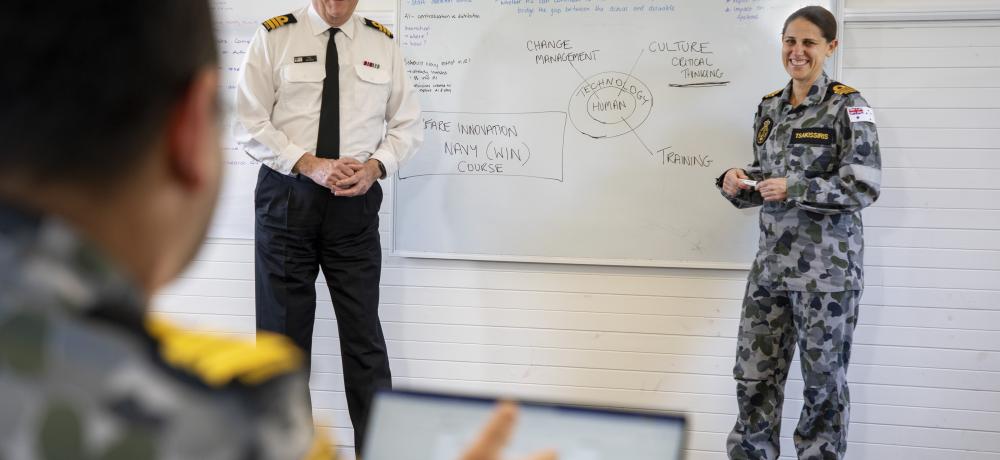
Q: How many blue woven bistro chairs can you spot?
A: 0